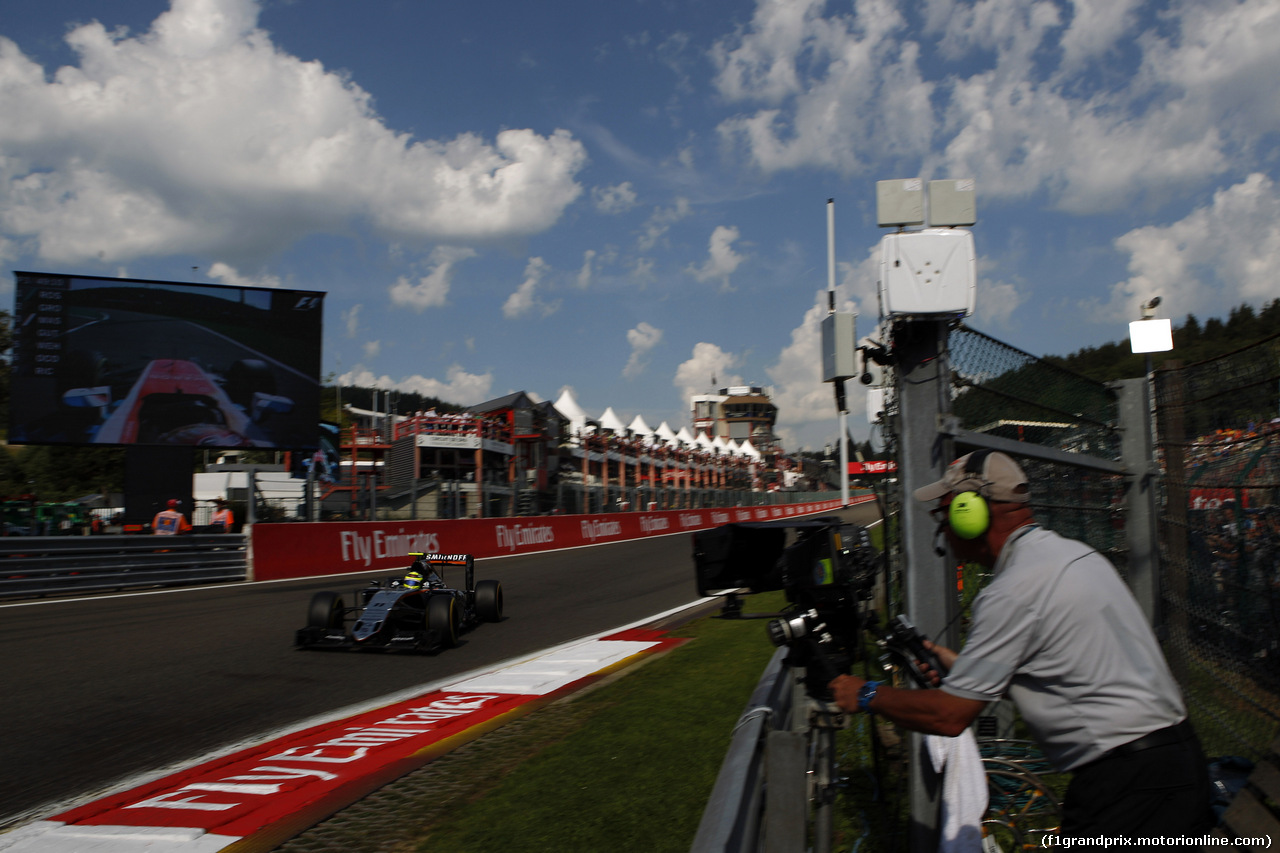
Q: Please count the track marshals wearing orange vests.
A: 2